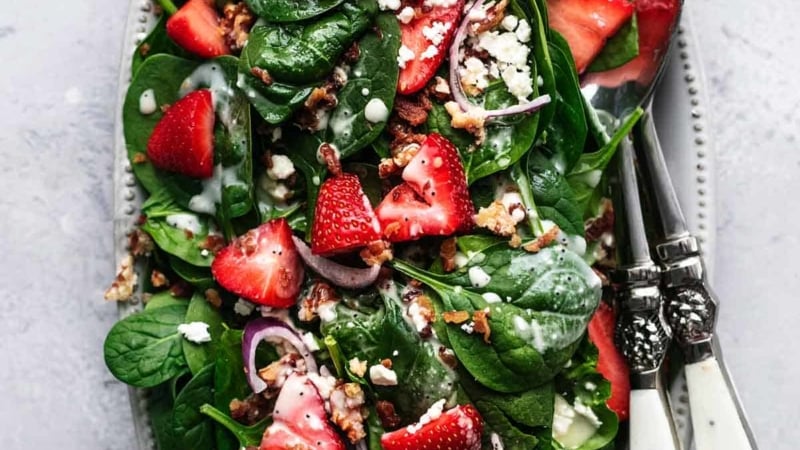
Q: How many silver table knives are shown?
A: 0